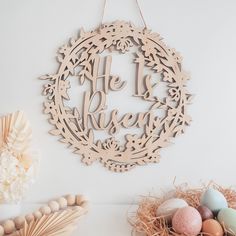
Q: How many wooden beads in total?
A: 11